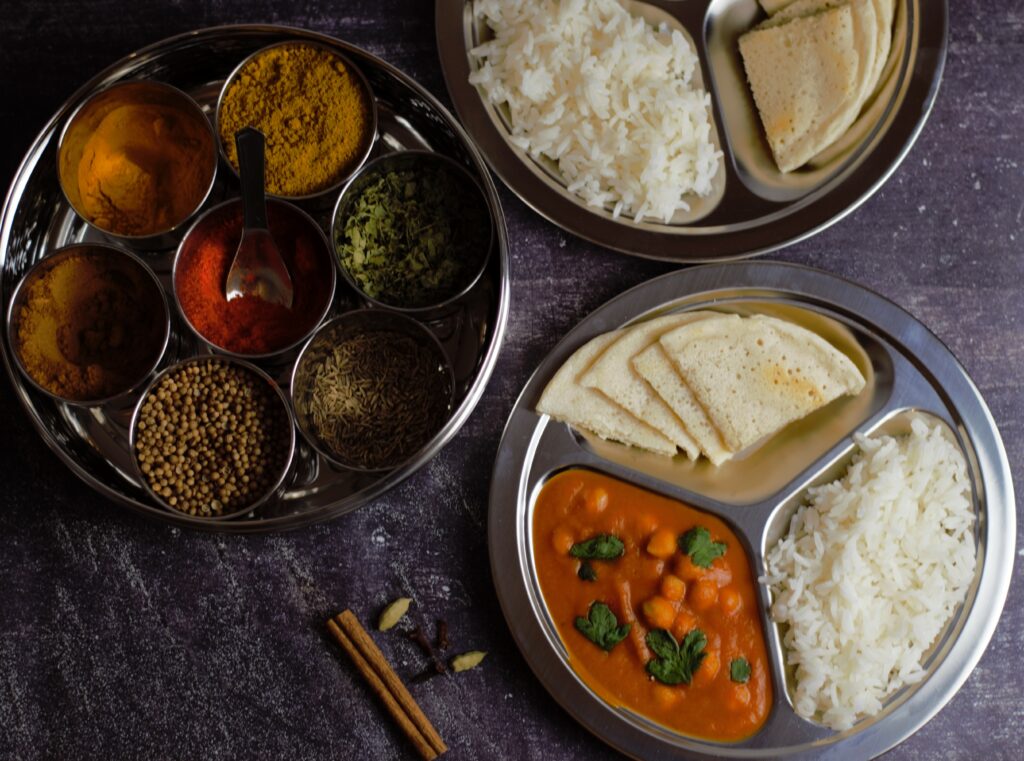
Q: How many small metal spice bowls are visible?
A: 7